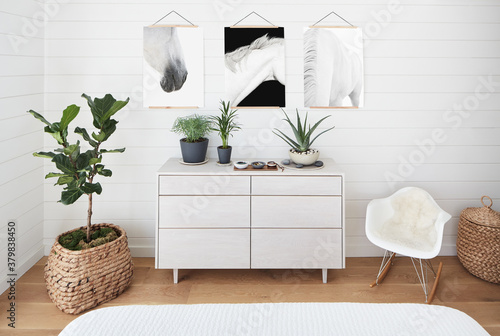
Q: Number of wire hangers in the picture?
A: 3